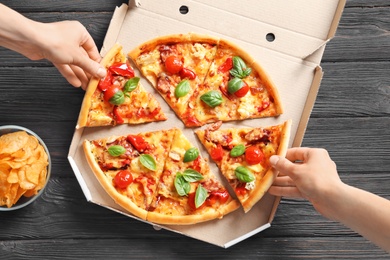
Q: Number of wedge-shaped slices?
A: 6